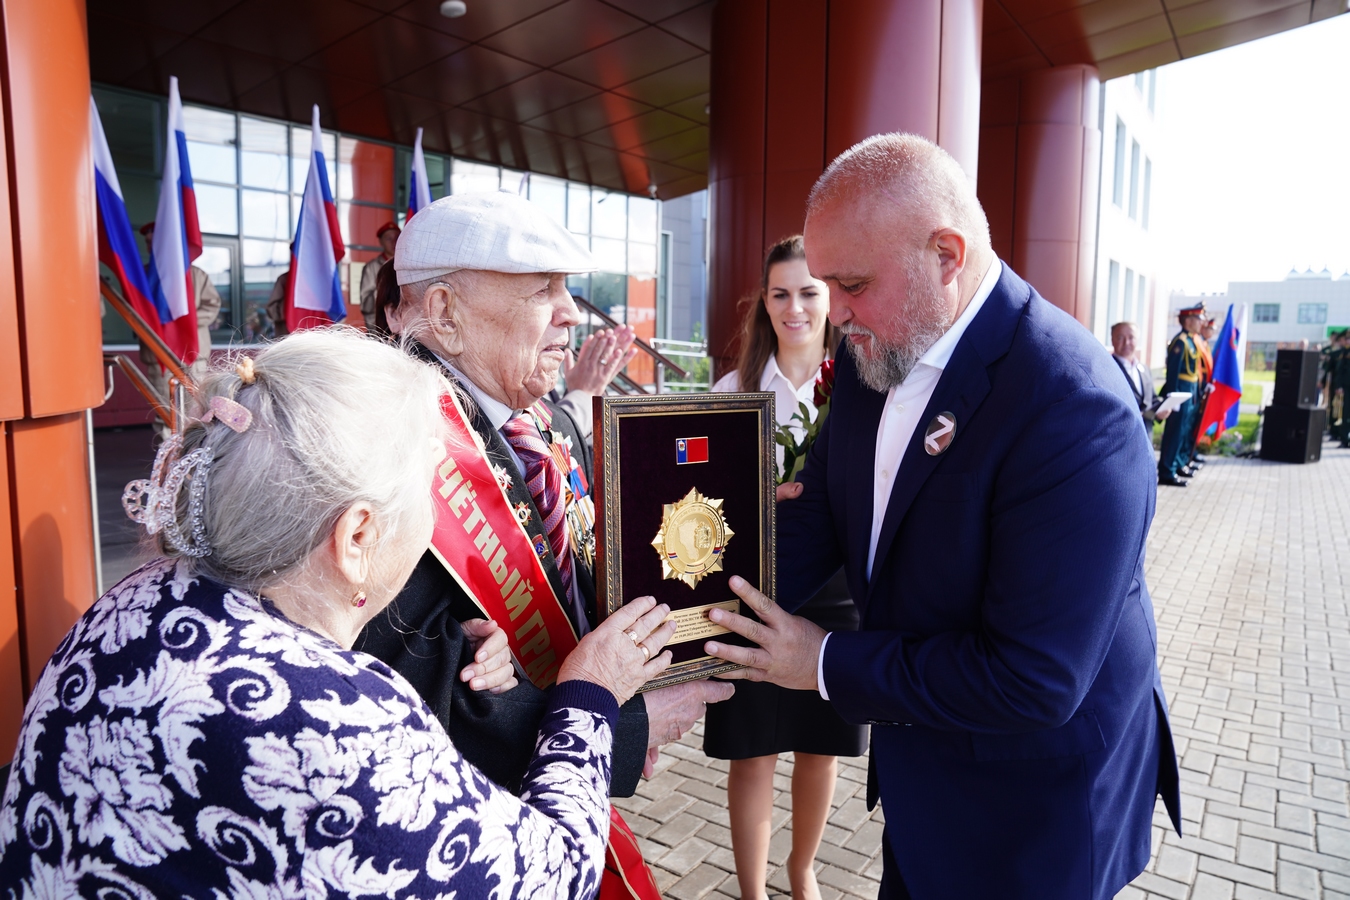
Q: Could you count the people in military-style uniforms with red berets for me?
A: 2